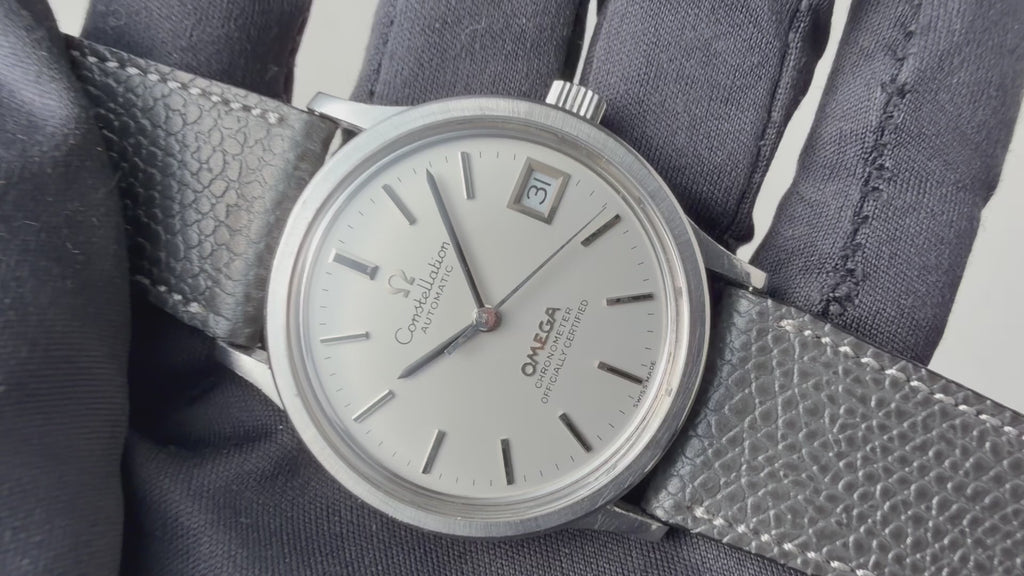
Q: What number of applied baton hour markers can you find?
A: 11